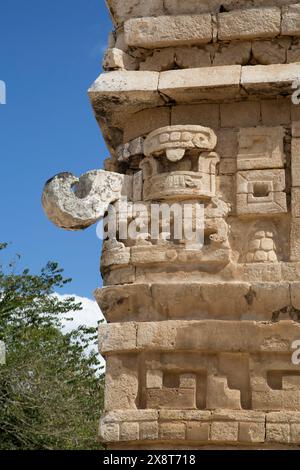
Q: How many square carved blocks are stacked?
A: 2